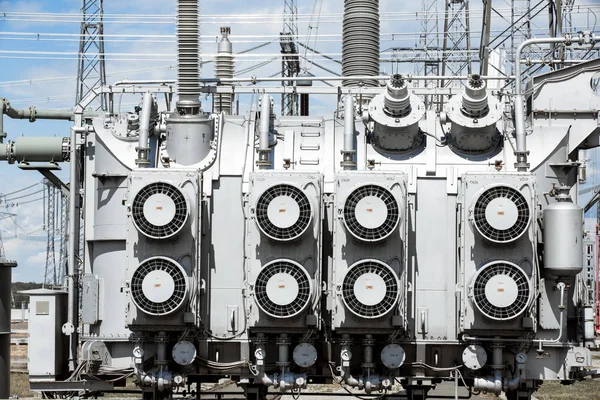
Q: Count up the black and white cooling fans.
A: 8